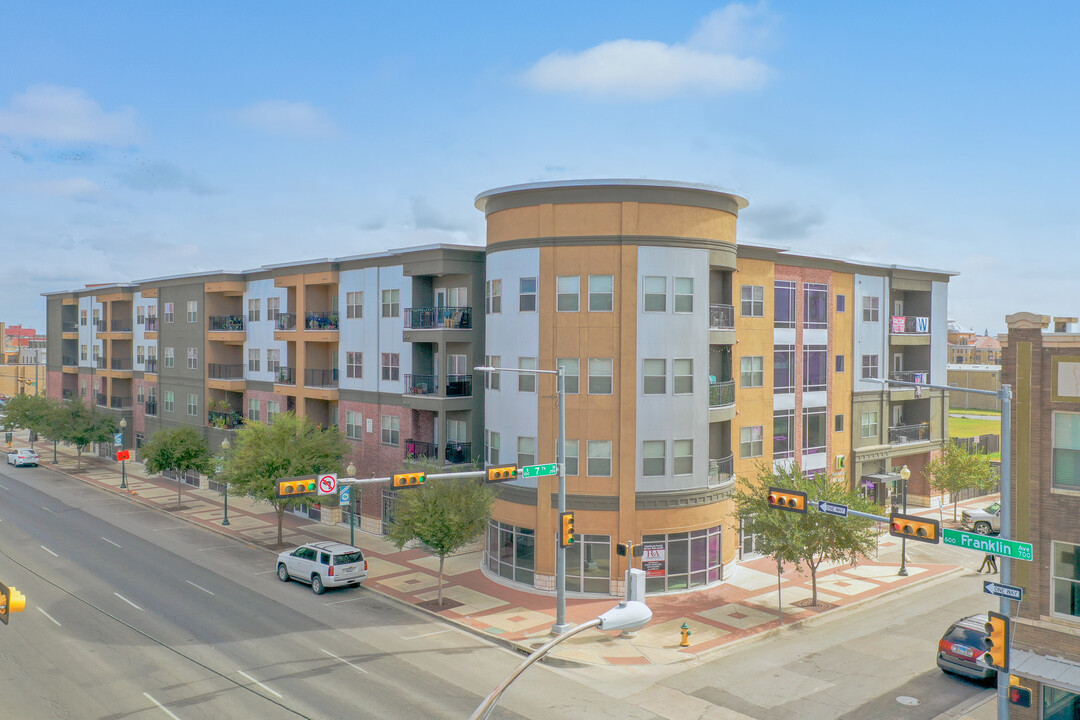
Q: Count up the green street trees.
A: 7